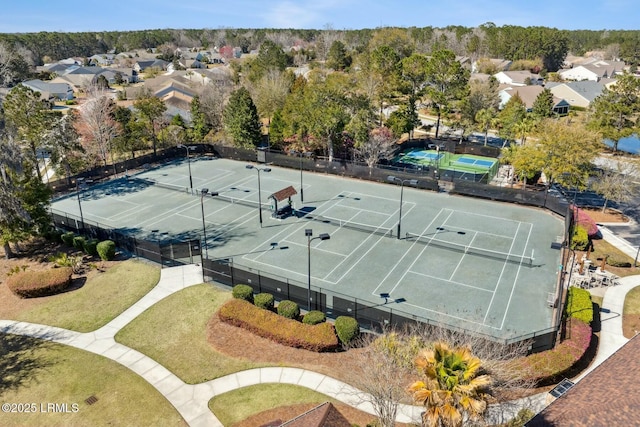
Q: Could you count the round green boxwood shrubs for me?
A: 9